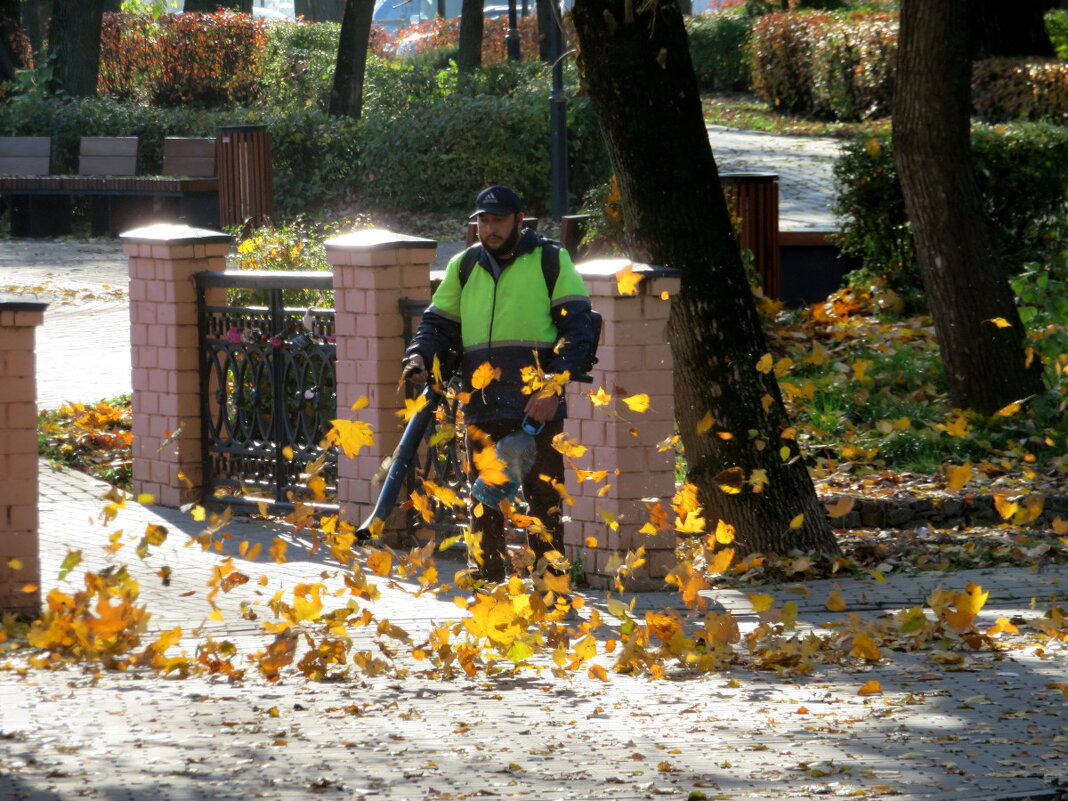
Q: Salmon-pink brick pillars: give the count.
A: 4